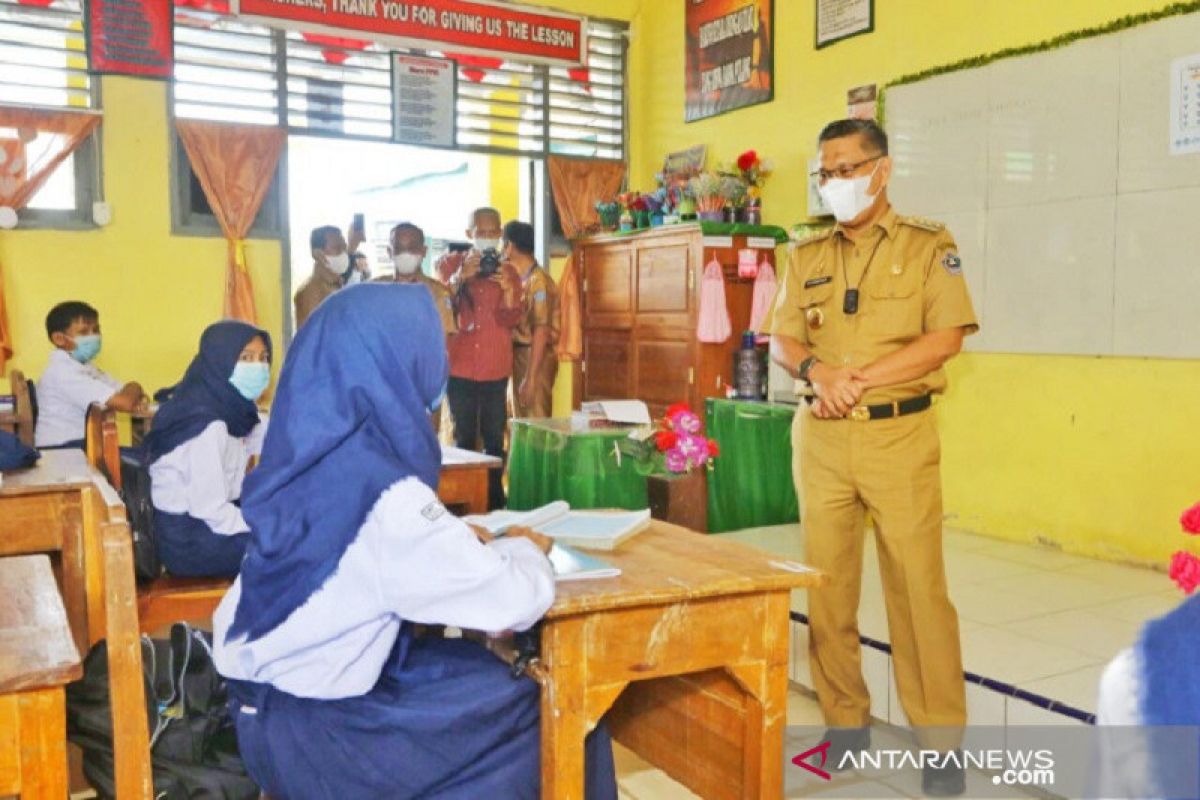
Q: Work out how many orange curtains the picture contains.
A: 3